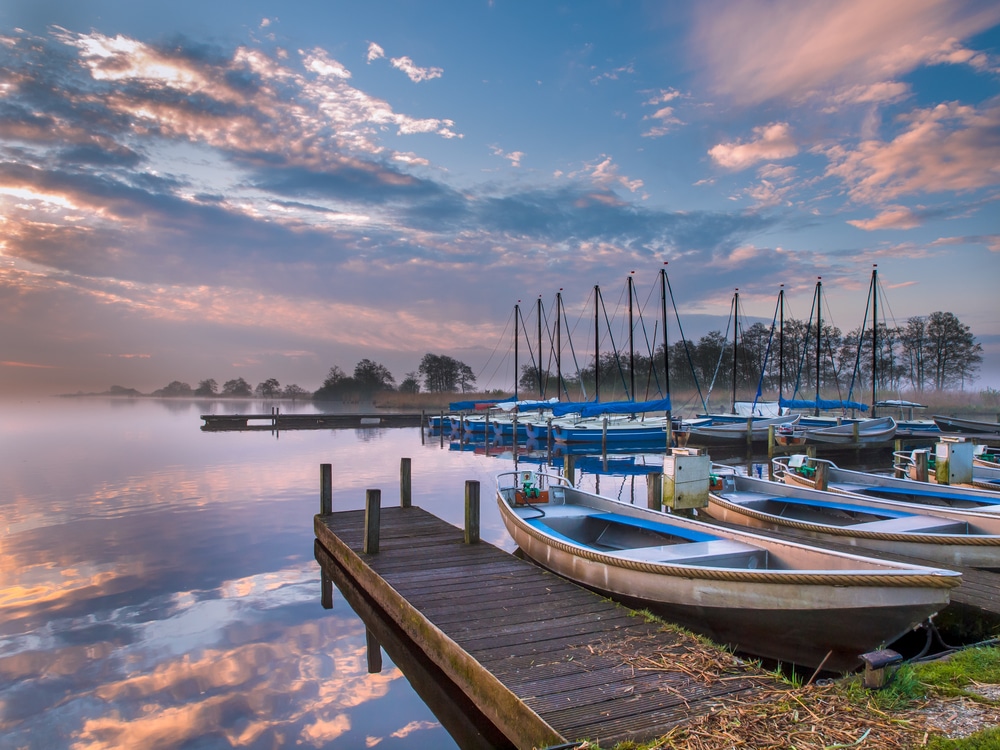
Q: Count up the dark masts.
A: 10